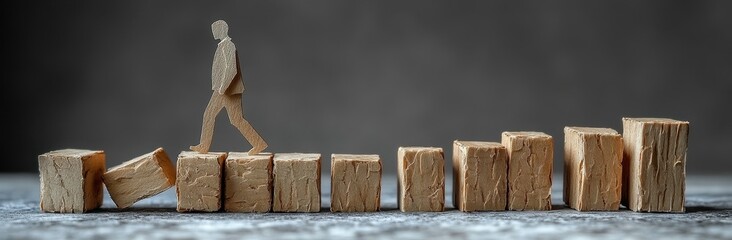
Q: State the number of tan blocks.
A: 11